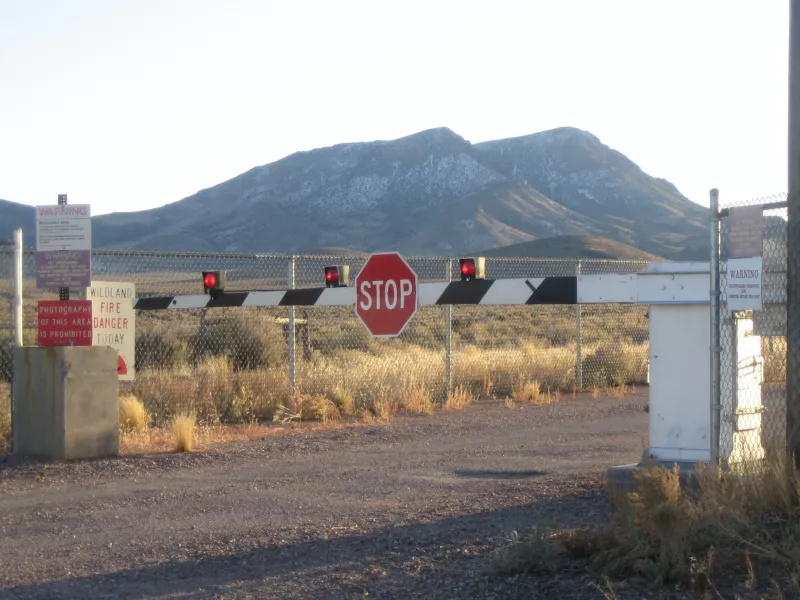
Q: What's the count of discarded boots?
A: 0